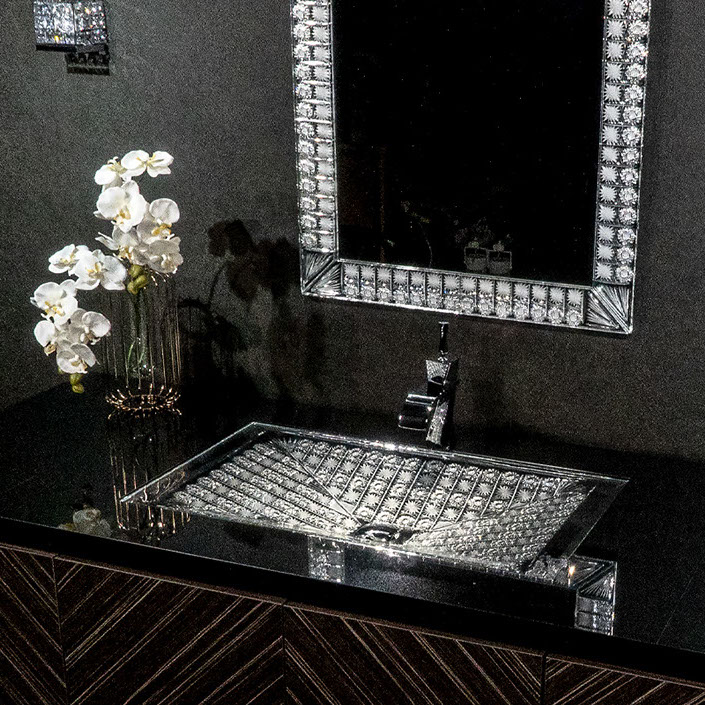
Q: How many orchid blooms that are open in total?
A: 12